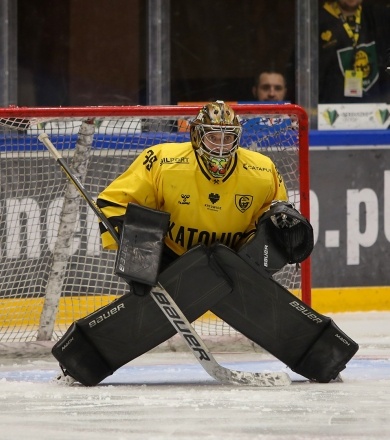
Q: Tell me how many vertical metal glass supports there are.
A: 3